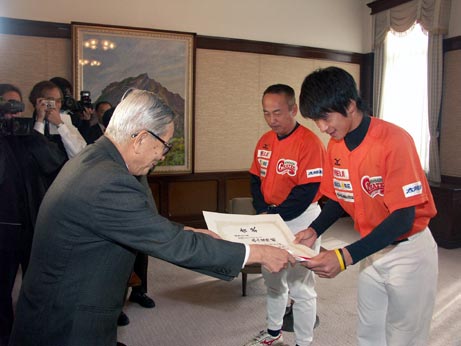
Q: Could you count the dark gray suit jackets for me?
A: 1